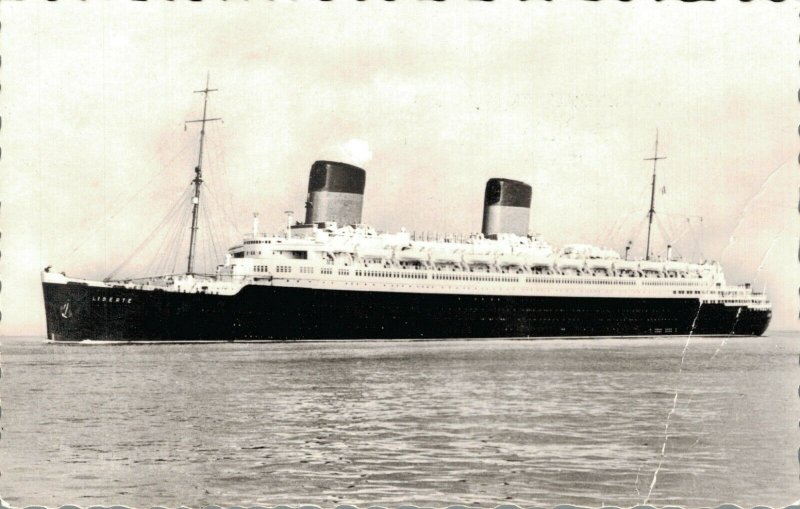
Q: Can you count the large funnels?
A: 2